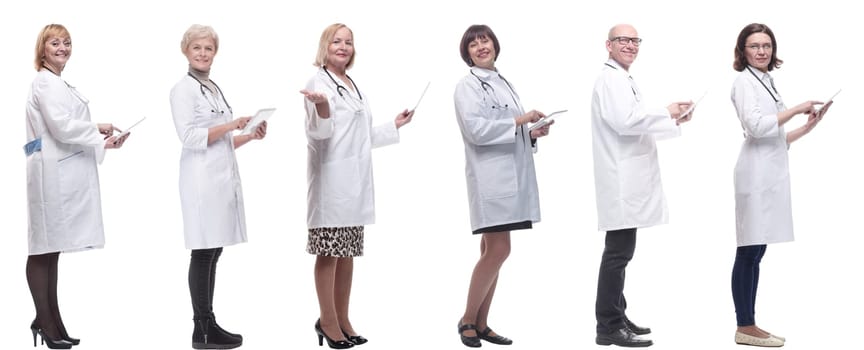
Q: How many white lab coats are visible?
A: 6